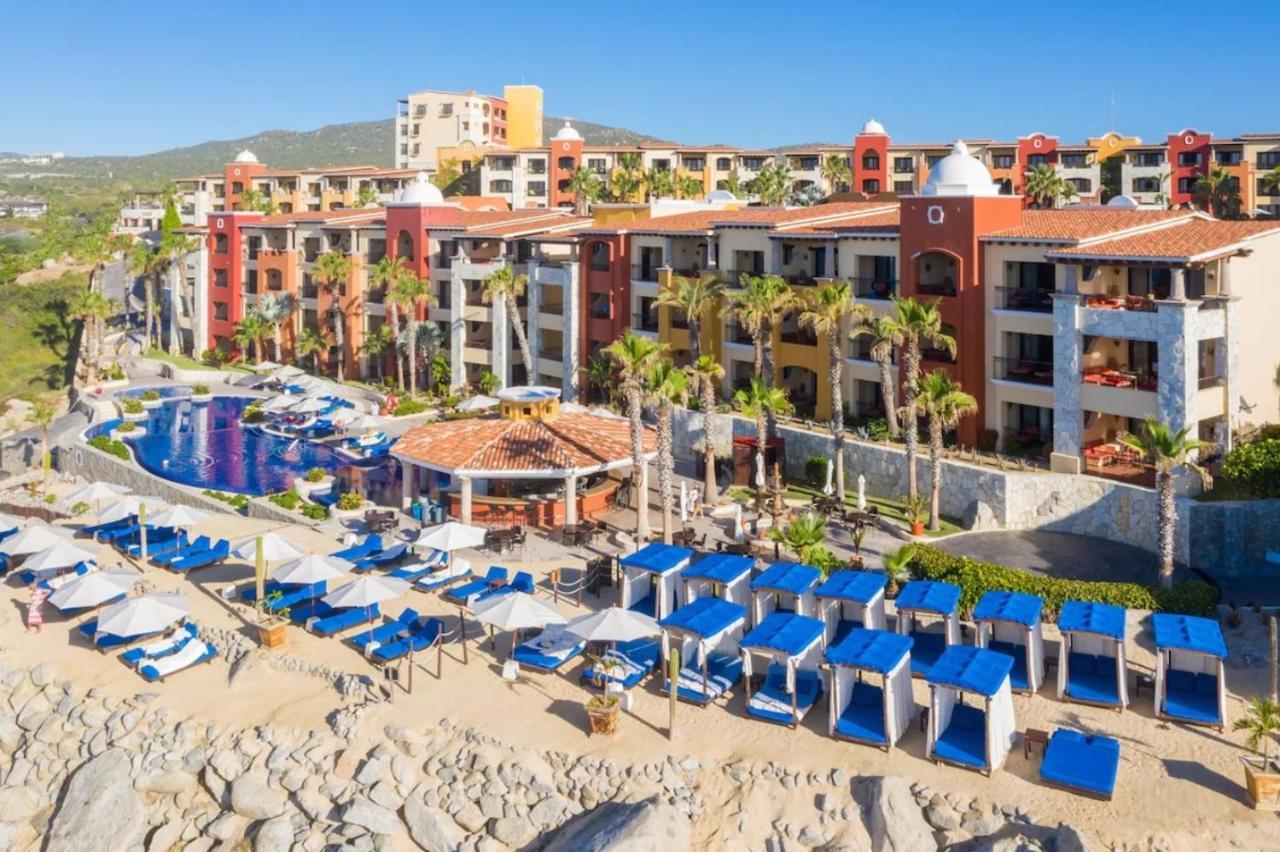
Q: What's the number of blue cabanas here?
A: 12